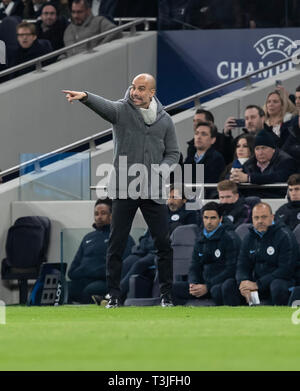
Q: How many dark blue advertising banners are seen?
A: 1